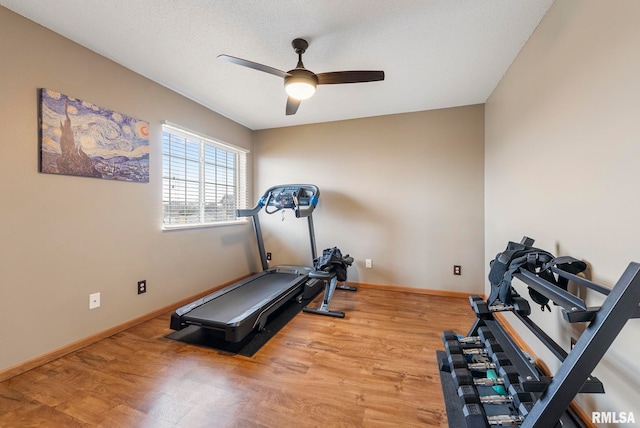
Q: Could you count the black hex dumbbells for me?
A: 8